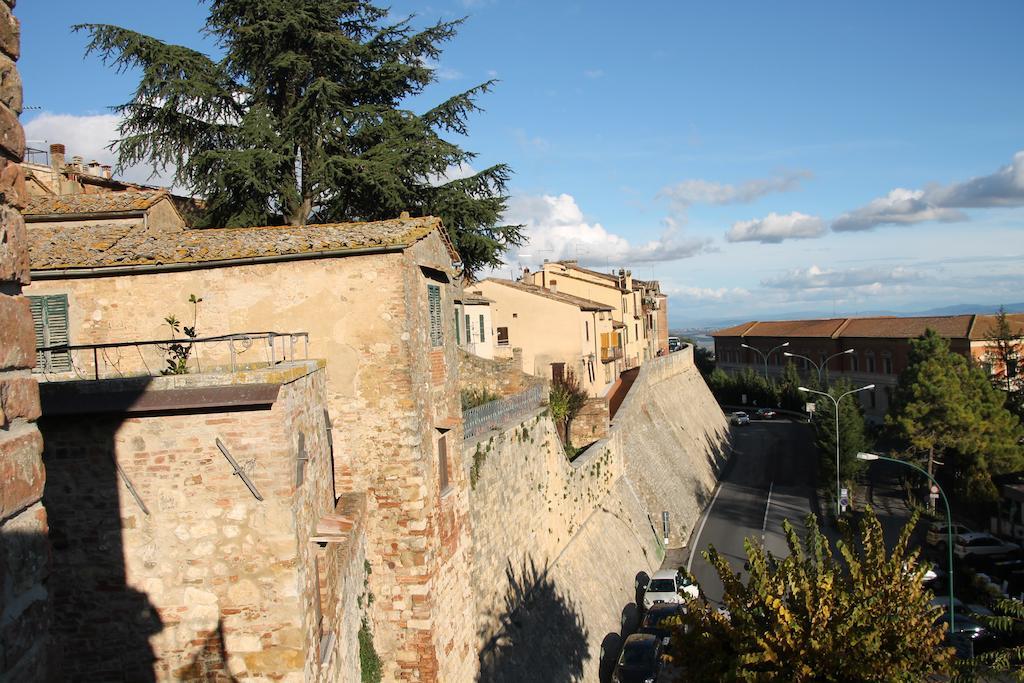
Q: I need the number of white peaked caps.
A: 0